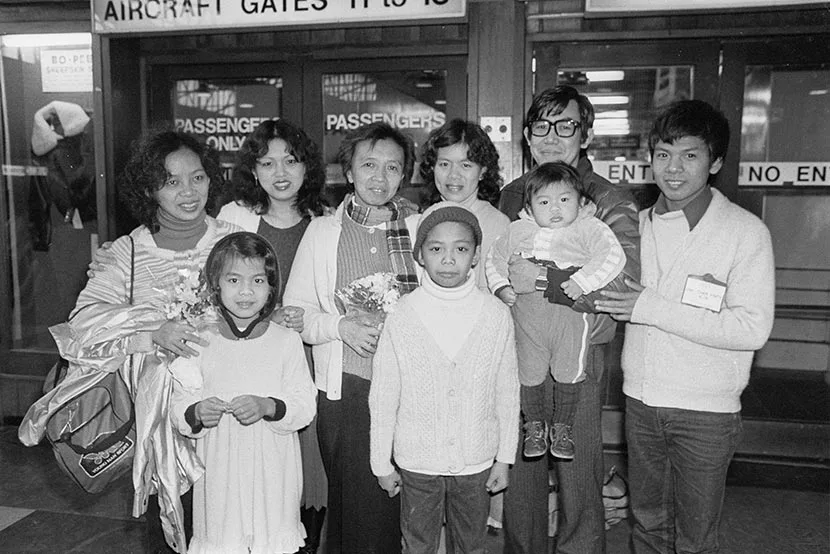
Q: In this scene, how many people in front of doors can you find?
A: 9